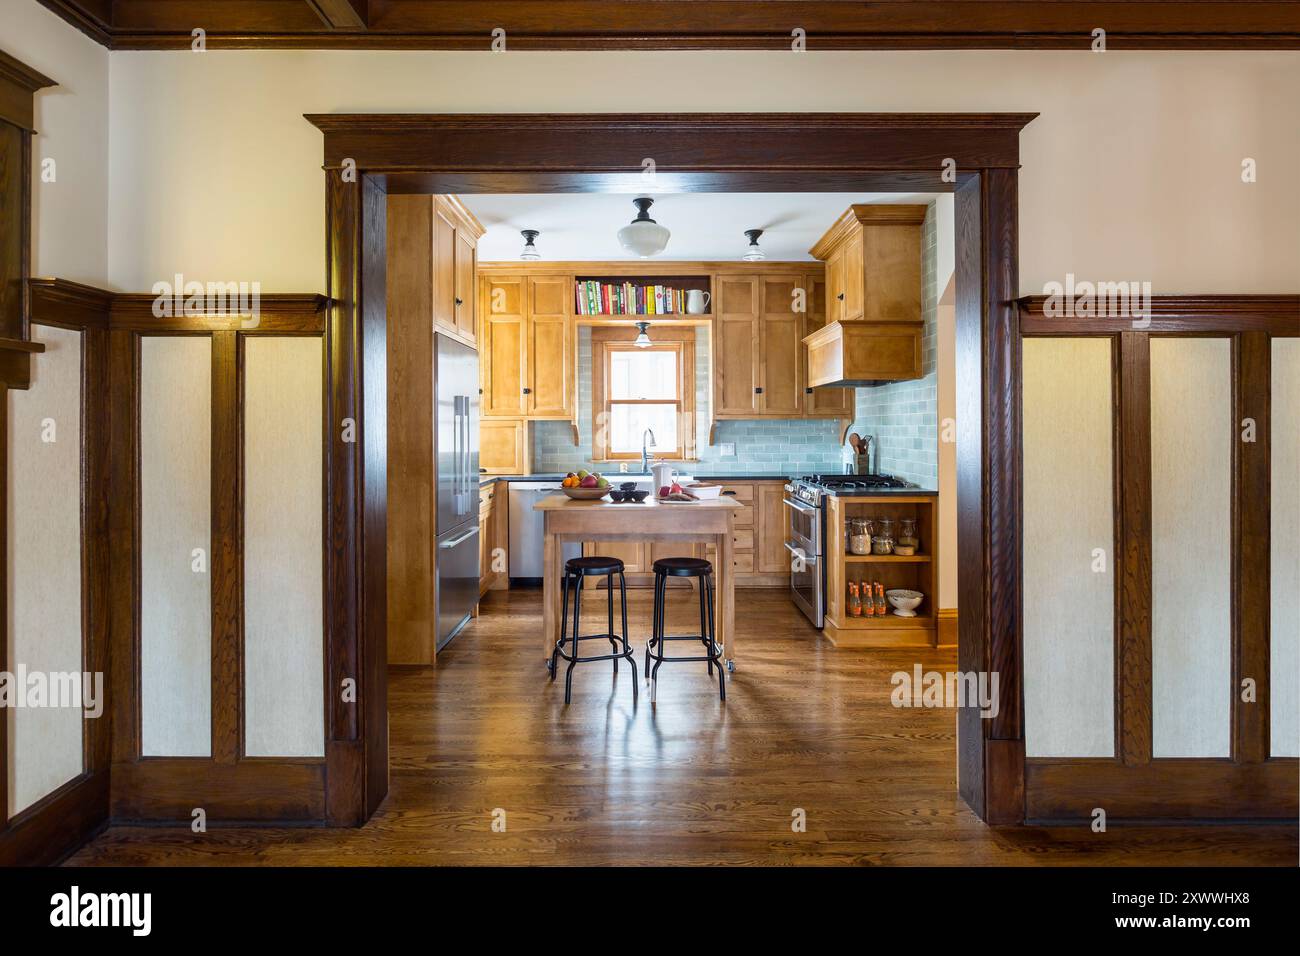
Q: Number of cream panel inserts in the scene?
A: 6